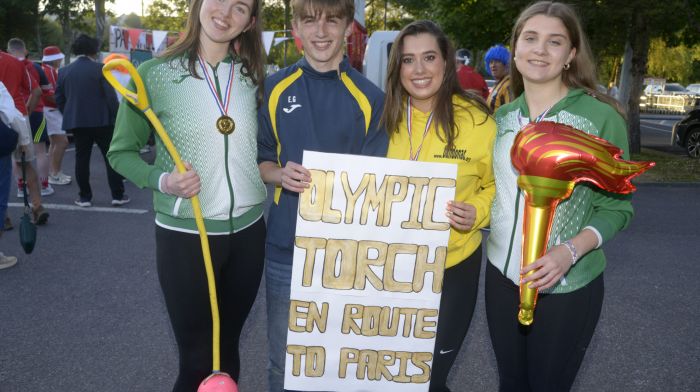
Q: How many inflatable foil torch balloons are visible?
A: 1